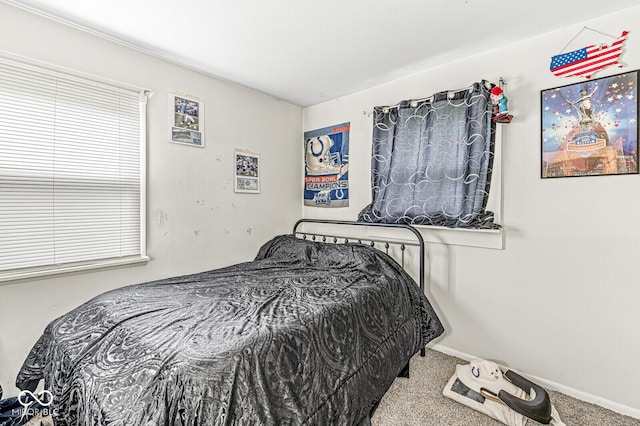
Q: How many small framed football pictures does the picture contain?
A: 2